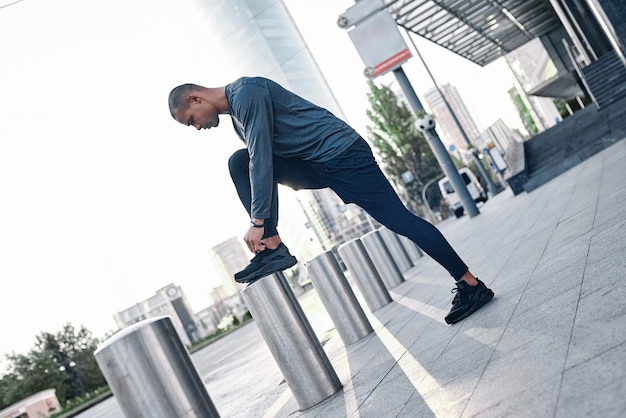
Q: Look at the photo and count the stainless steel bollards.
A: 7